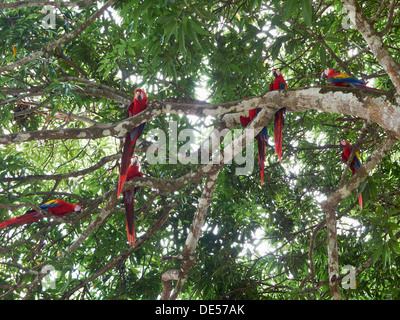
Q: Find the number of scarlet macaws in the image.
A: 7